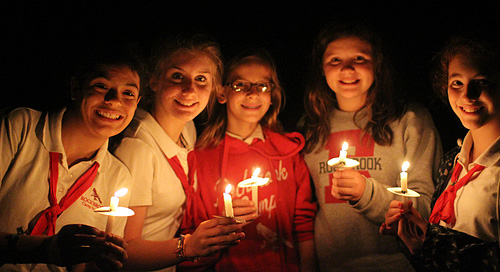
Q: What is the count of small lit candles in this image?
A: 5